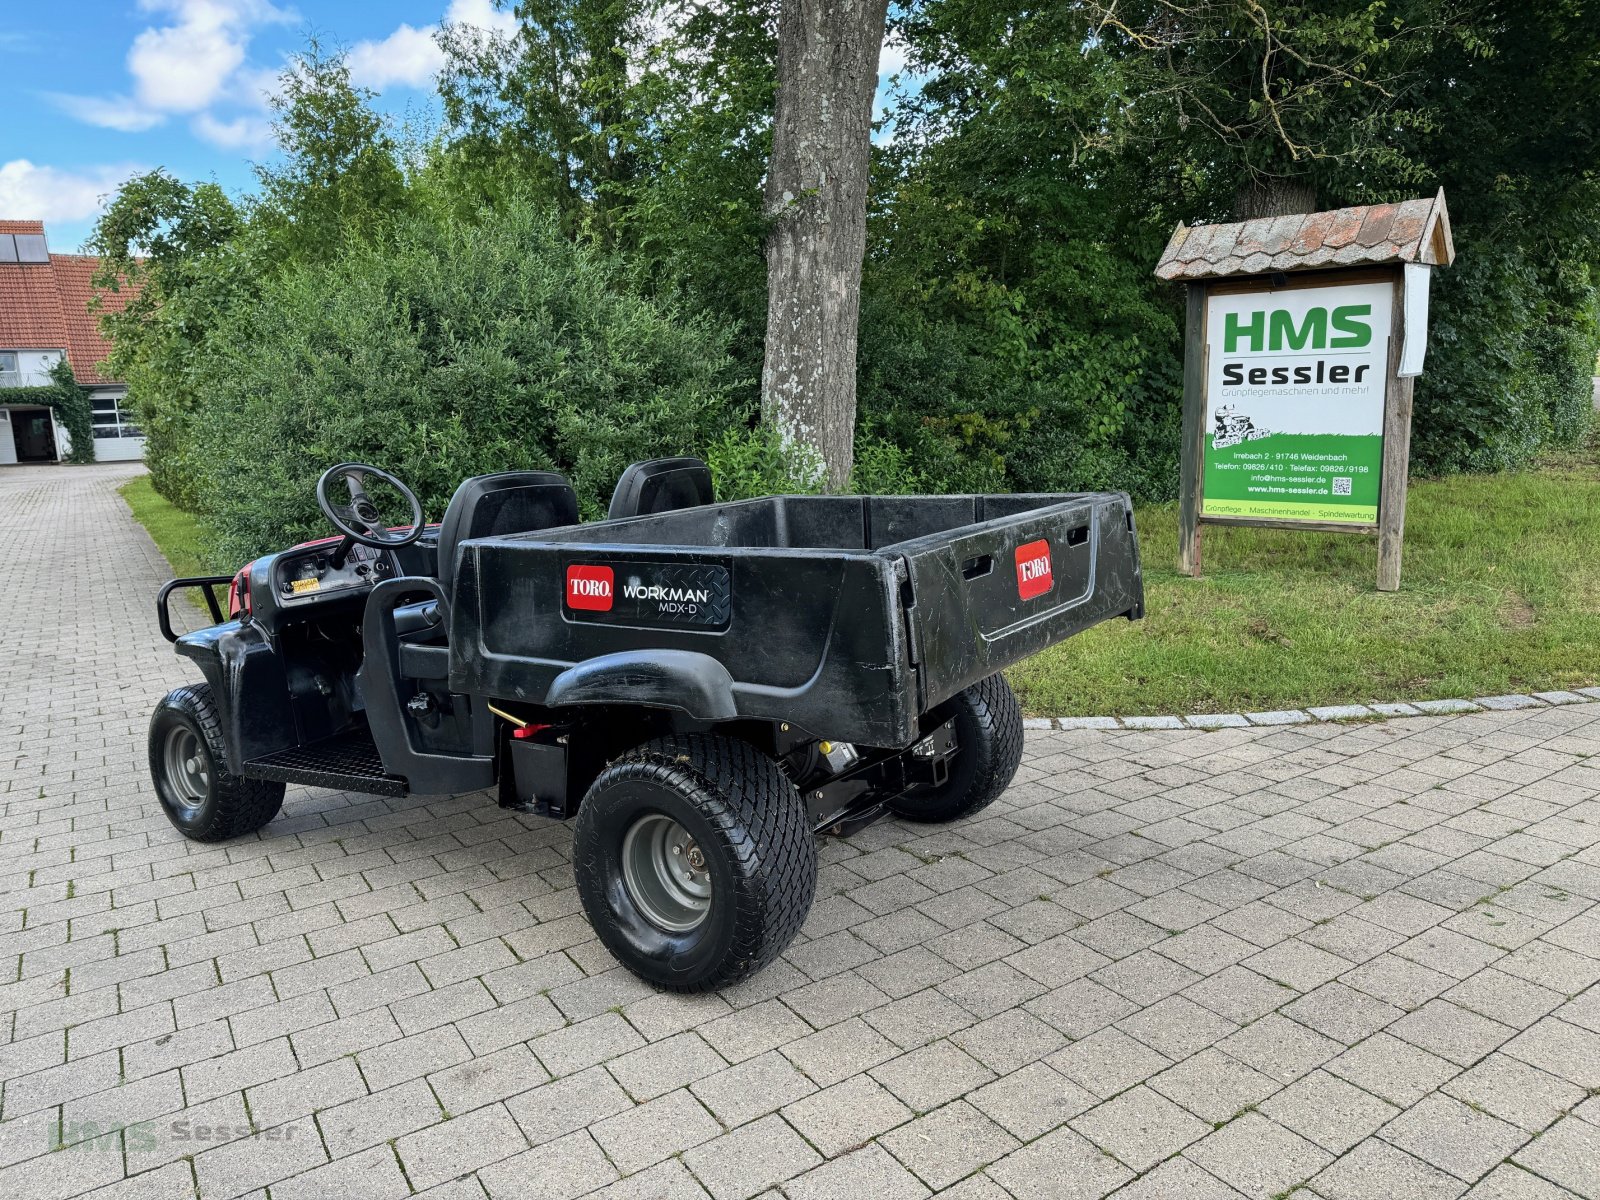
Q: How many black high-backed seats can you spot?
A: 2